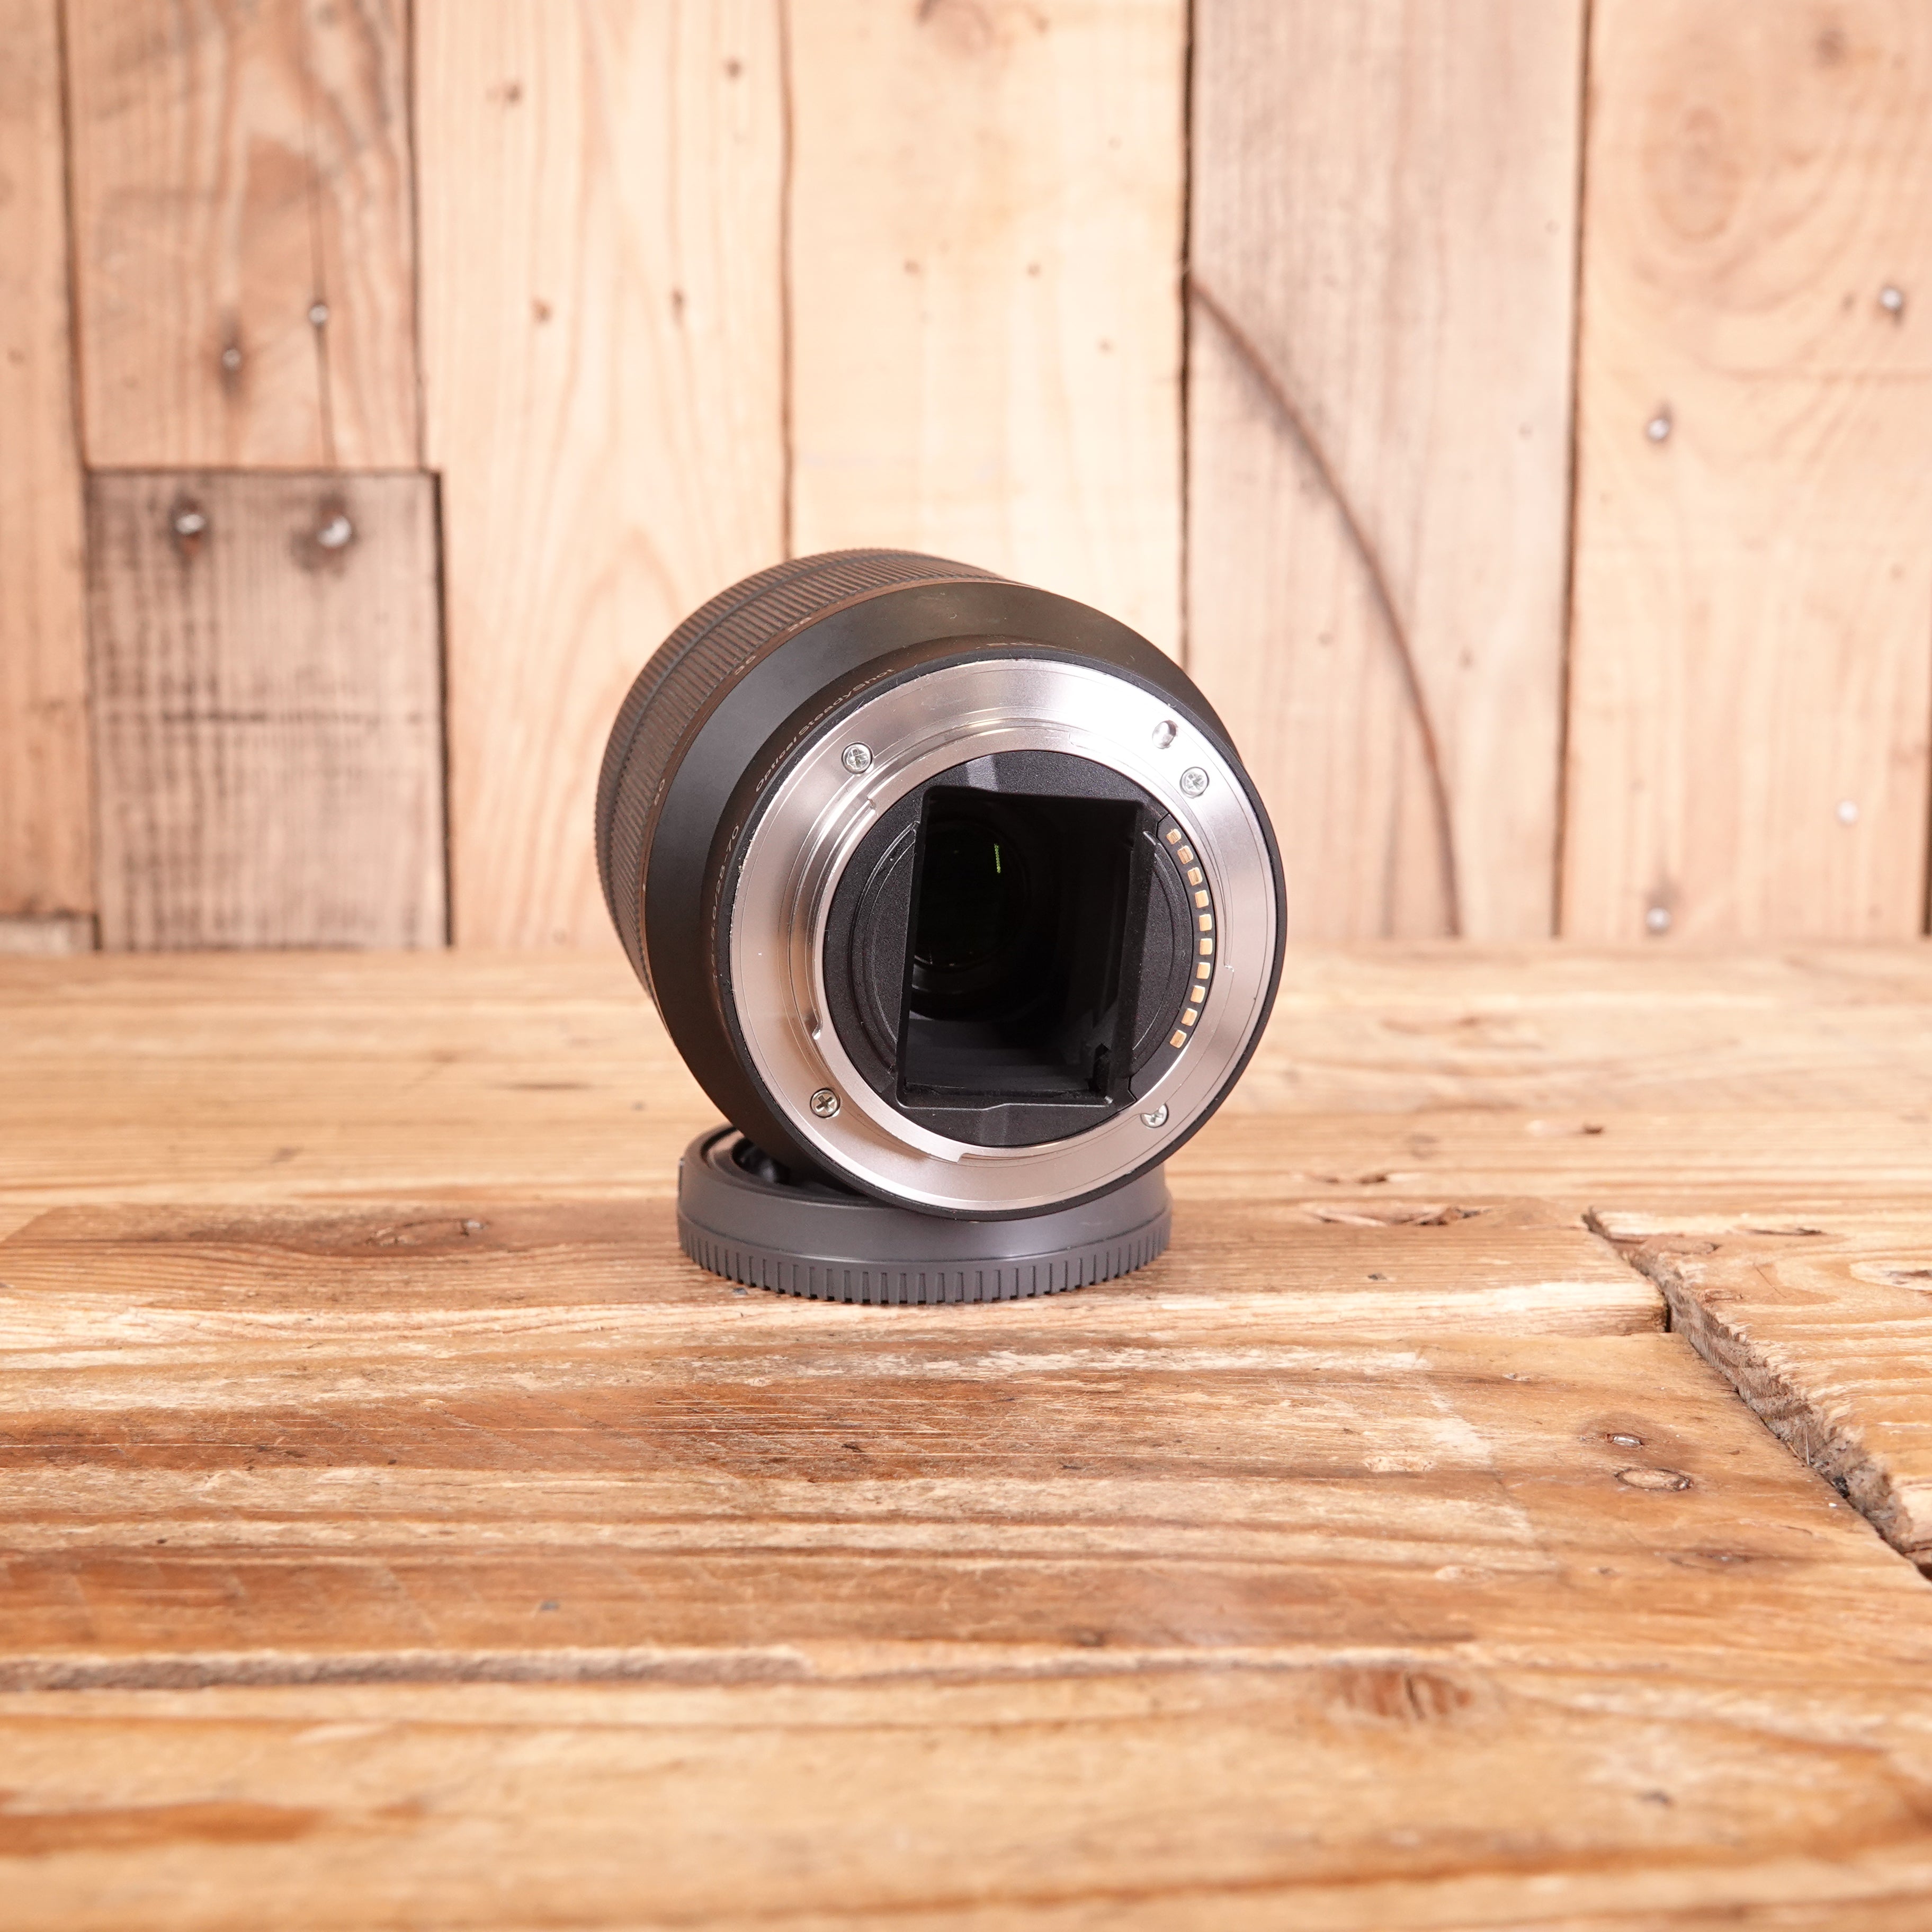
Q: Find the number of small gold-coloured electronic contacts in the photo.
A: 10